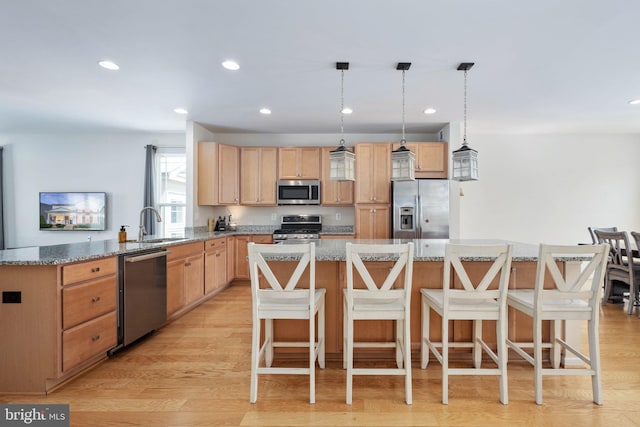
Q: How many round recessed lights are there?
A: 7